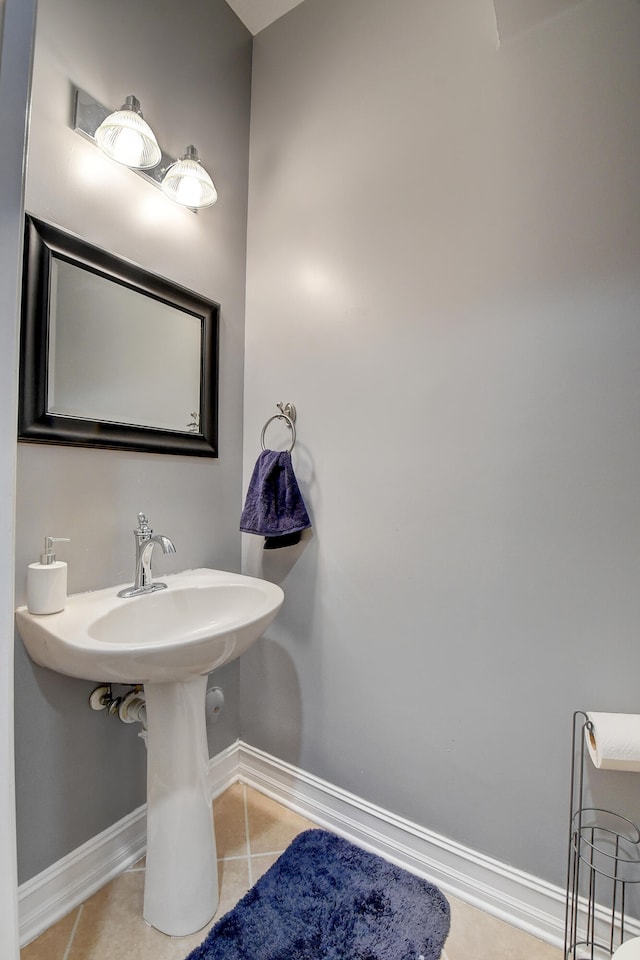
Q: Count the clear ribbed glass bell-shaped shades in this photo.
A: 2